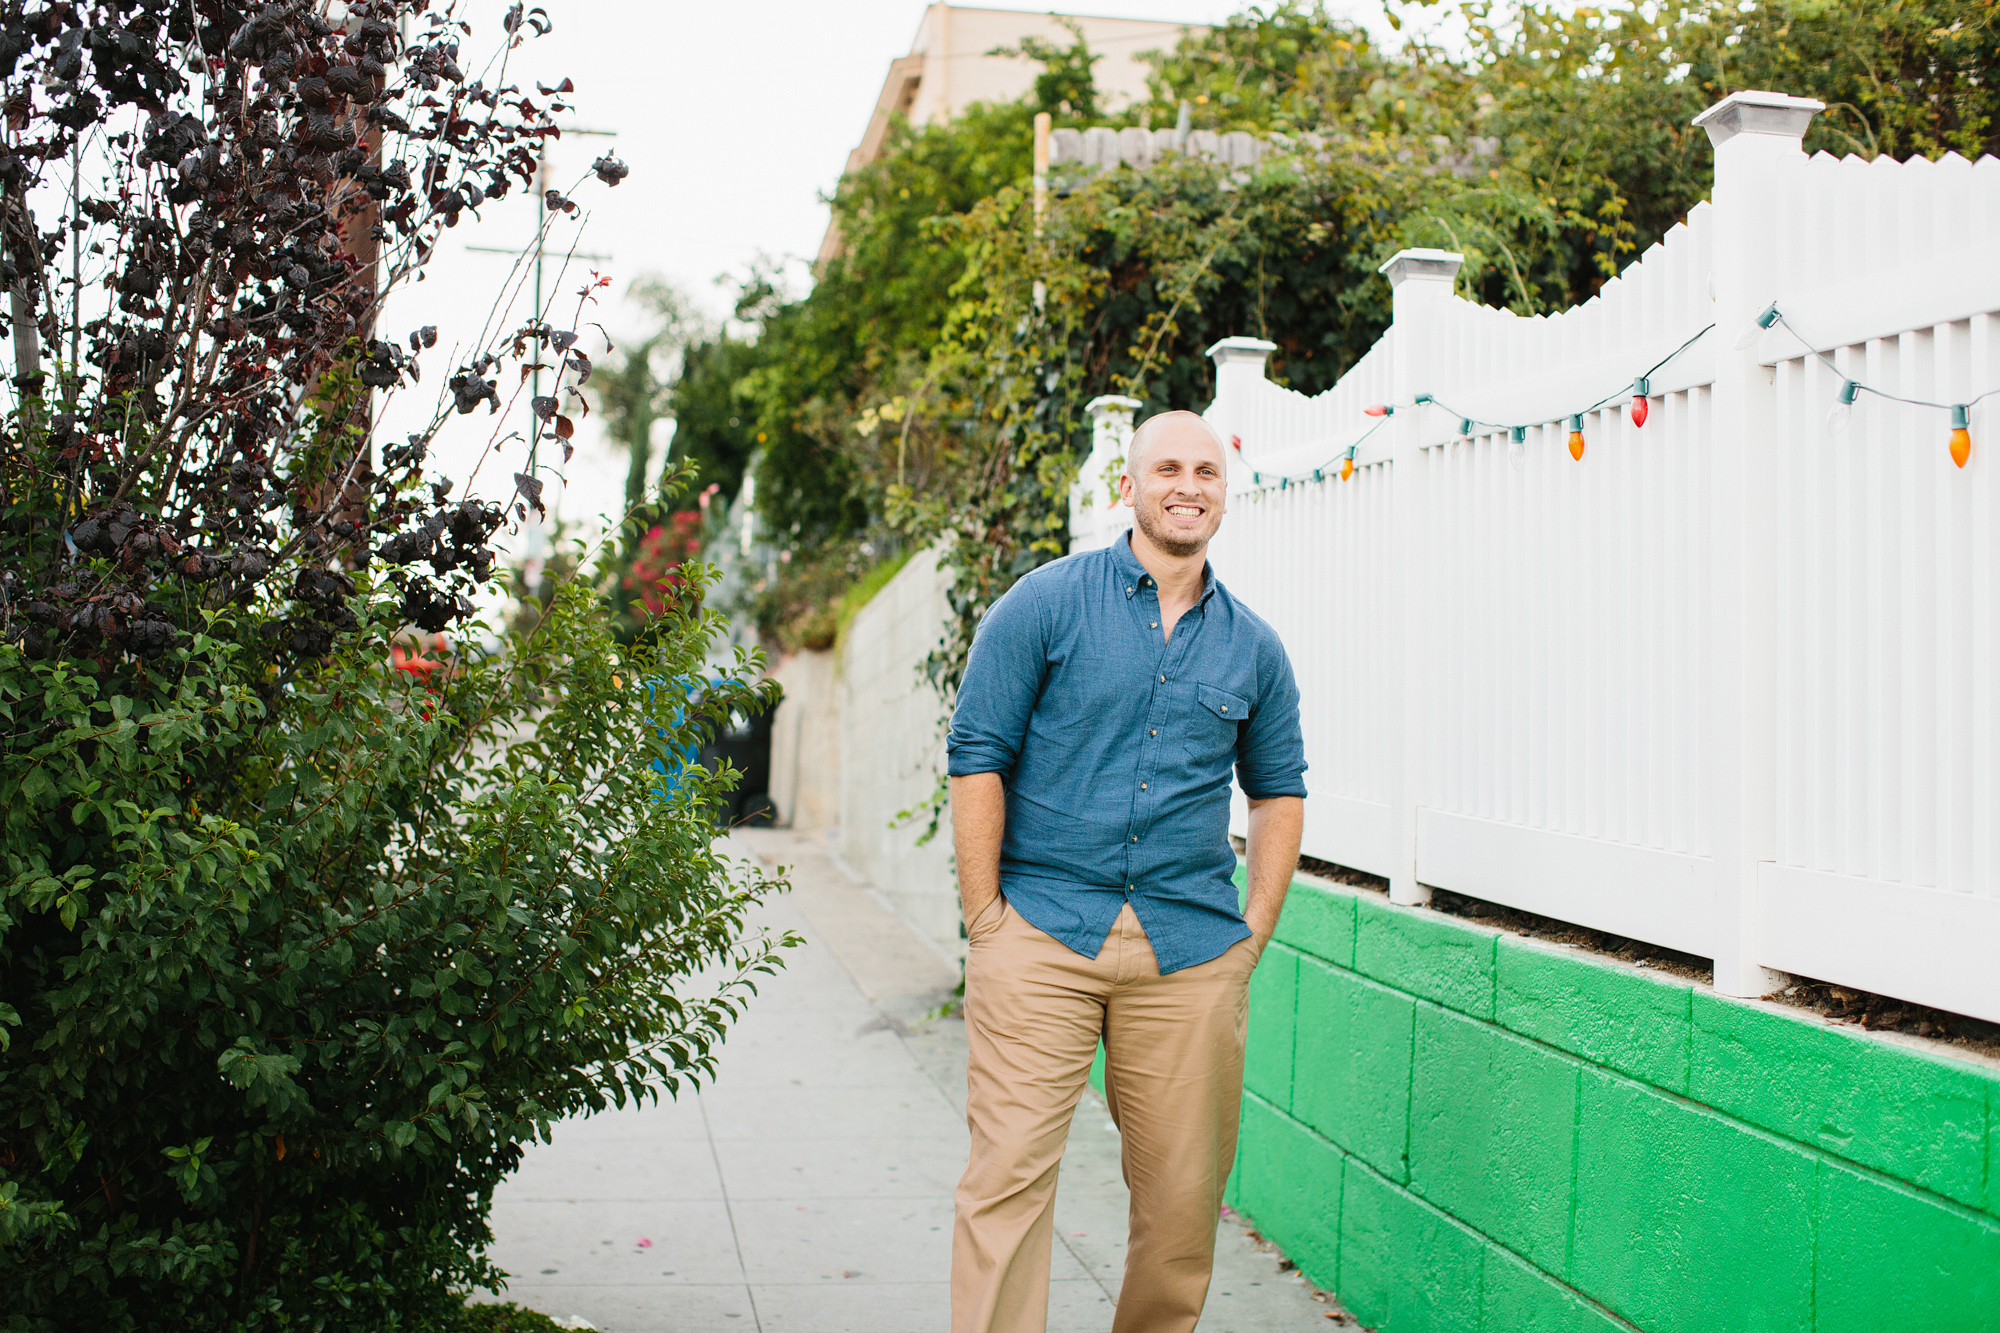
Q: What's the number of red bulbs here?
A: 3